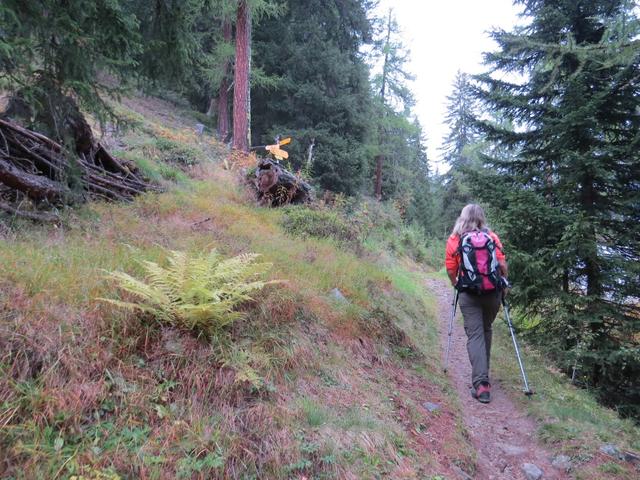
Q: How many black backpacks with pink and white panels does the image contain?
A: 1